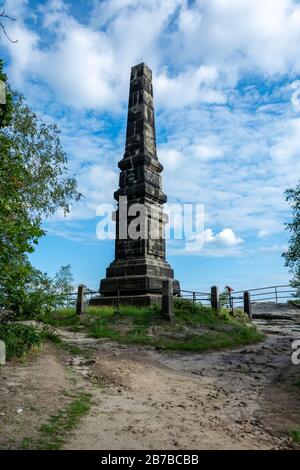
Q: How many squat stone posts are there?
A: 4